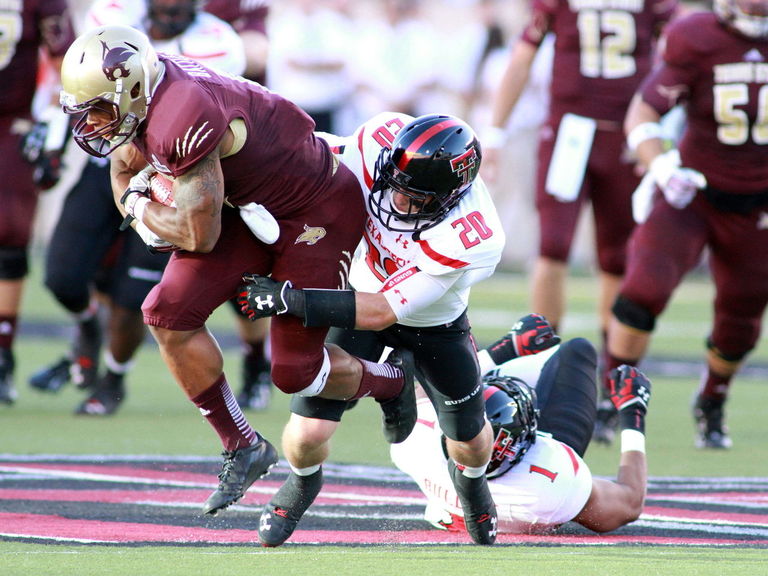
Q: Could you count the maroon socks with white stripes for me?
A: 2